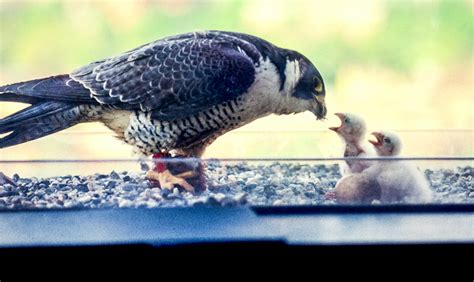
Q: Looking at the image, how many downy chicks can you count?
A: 2